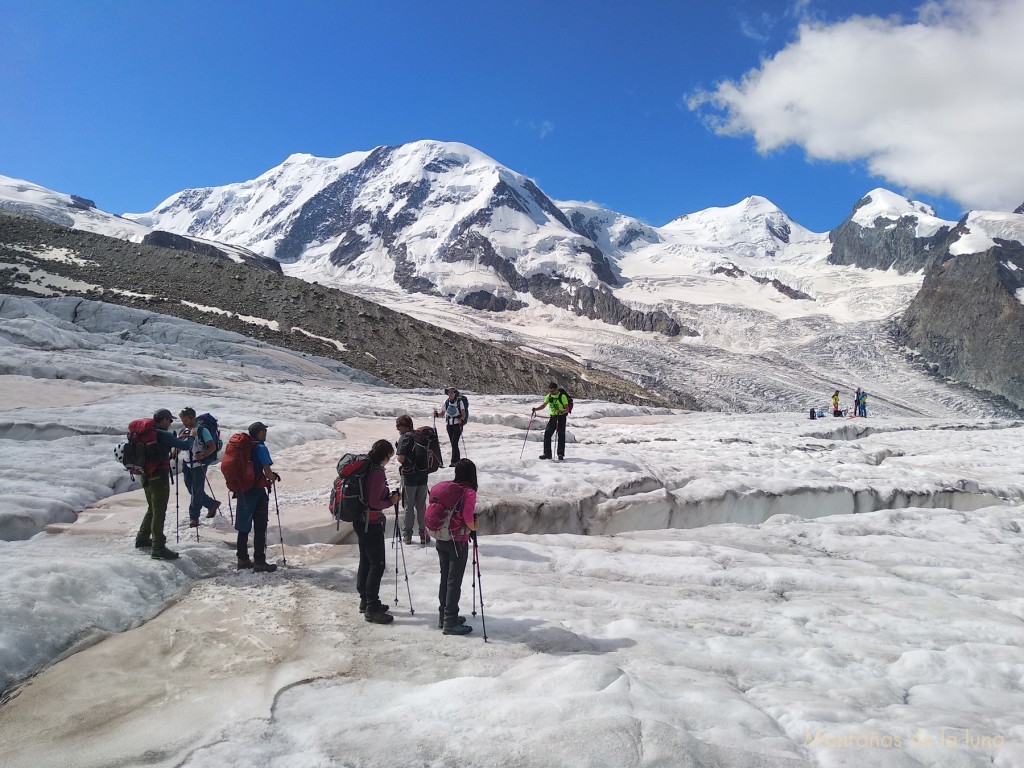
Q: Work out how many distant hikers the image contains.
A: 3